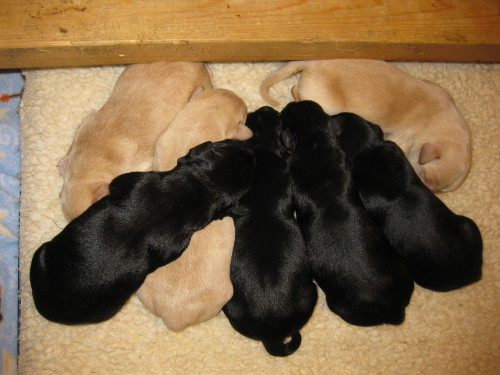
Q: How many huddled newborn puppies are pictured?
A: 7